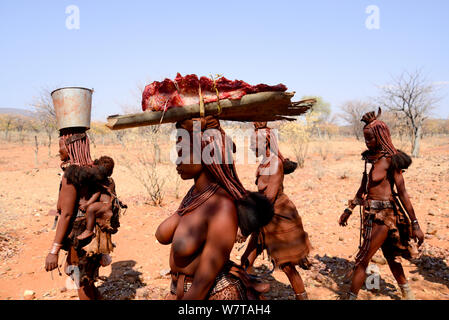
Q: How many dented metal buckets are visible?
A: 1